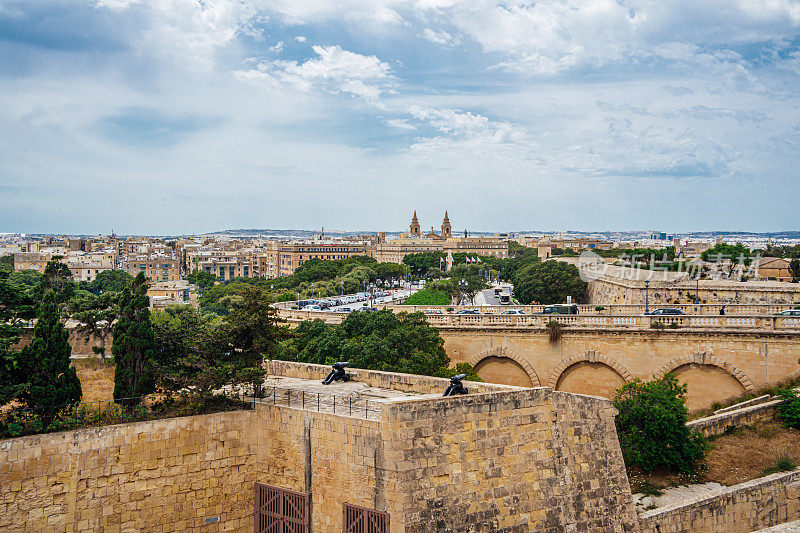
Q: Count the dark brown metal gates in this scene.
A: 2